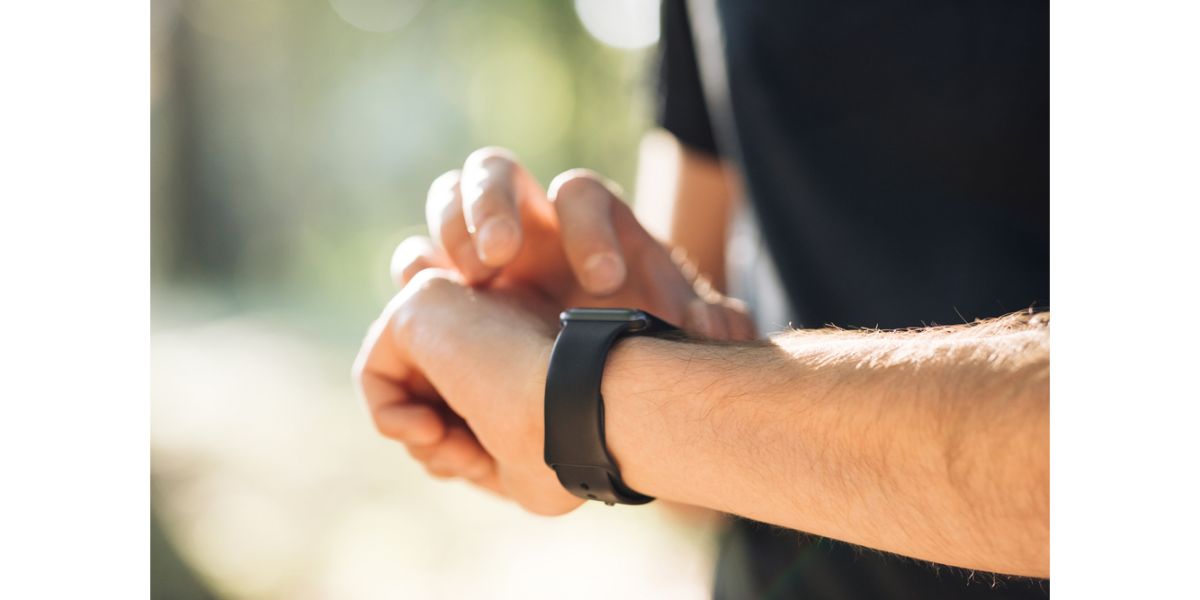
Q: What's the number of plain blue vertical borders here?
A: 0